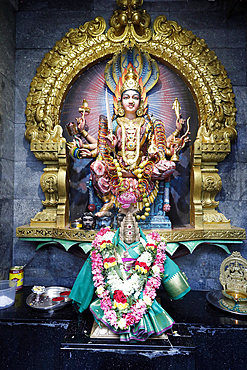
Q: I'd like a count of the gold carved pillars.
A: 2